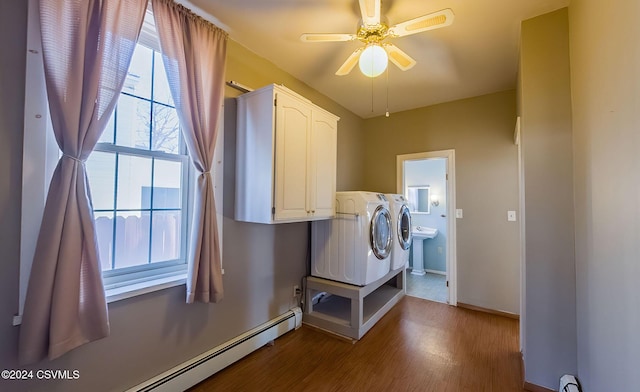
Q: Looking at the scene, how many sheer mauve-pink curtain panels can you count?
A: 2